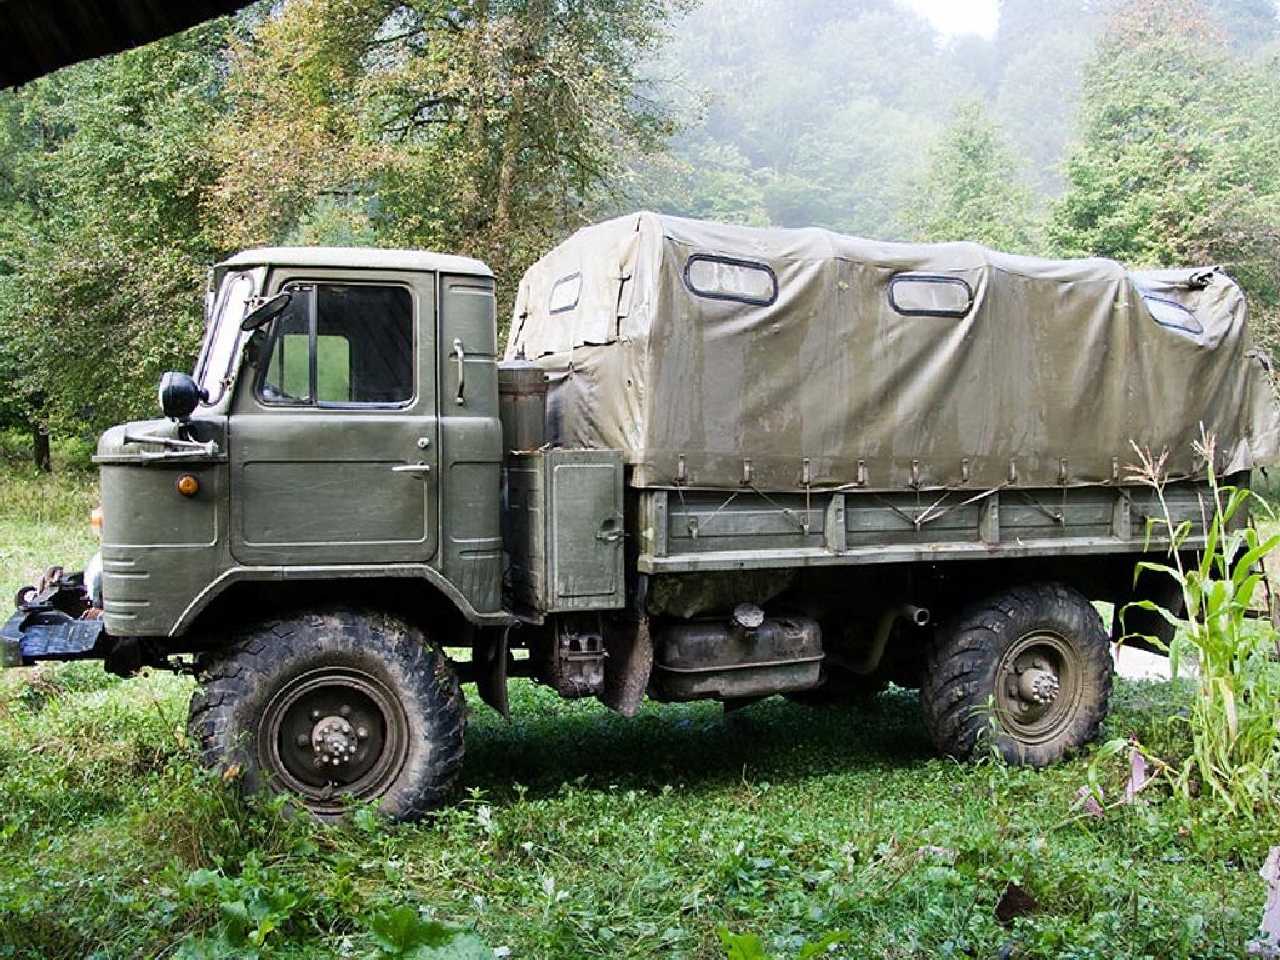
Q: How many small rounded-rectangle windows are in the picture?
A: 4